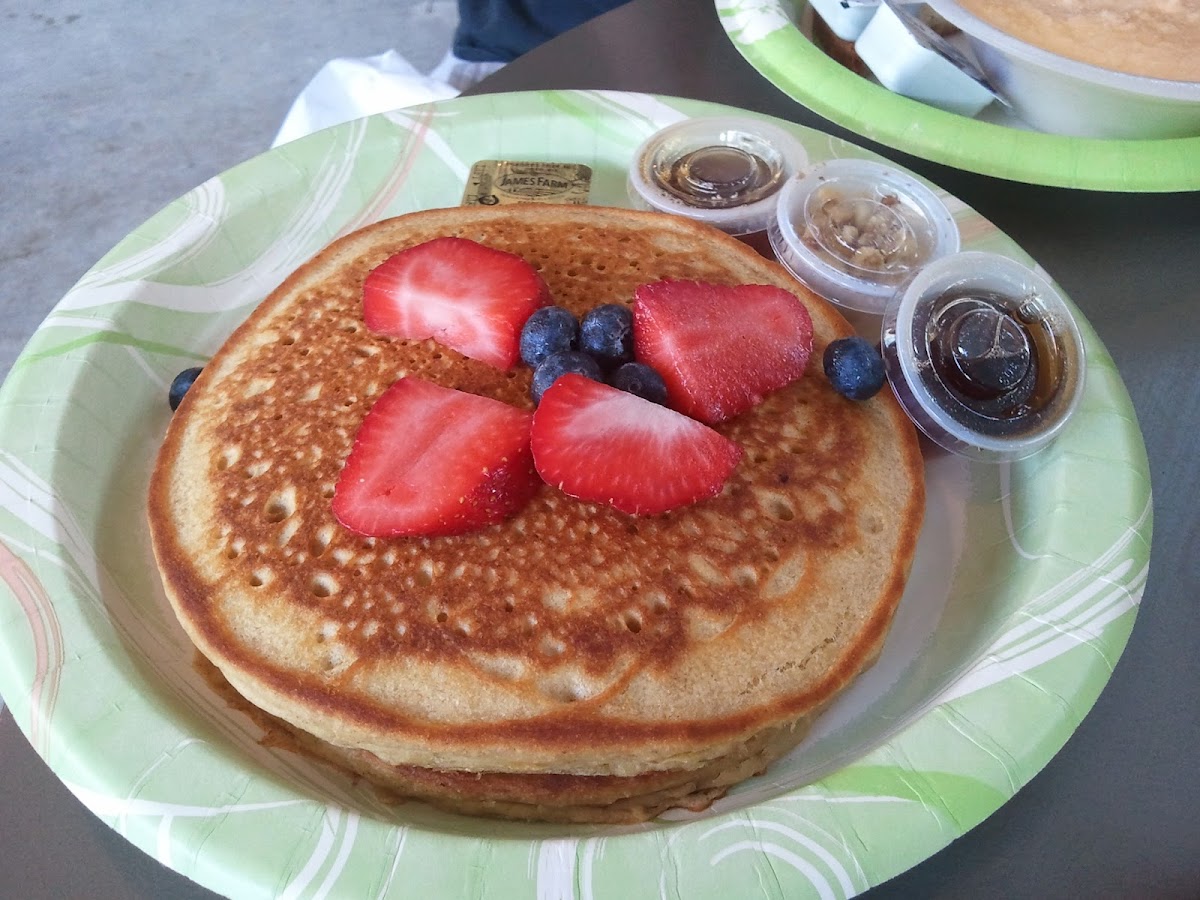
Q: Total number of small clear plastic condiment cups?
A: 3